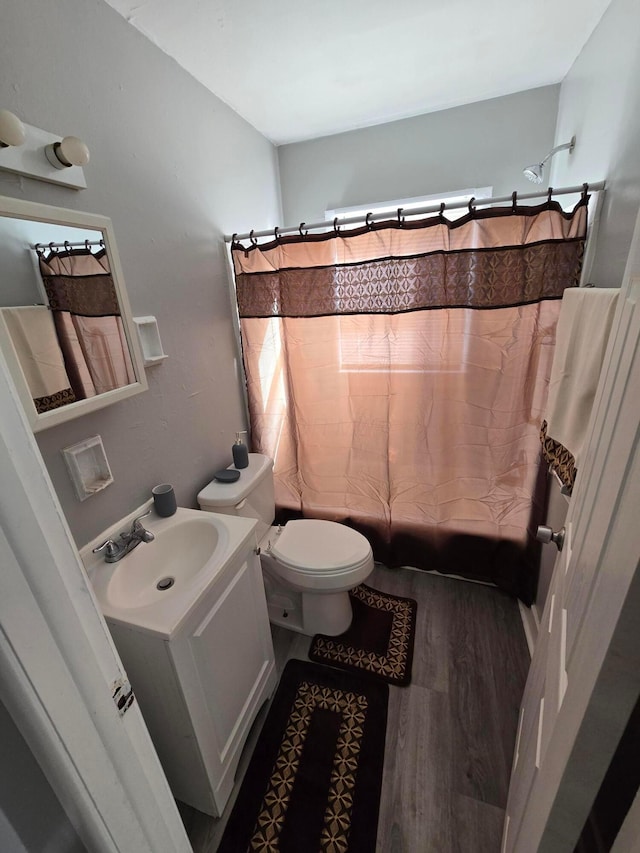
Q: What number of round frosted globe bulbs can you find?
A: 2